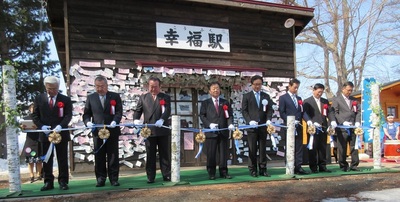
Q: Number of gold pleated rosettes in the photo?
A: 9